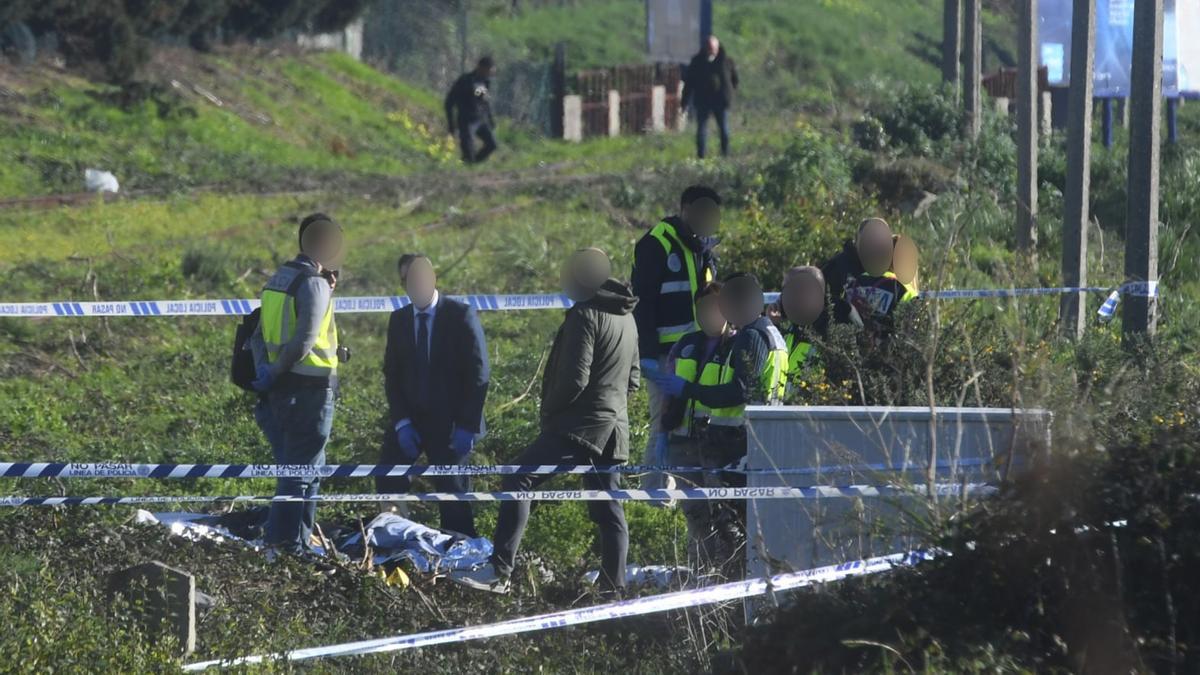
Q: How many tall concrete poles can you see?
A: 5